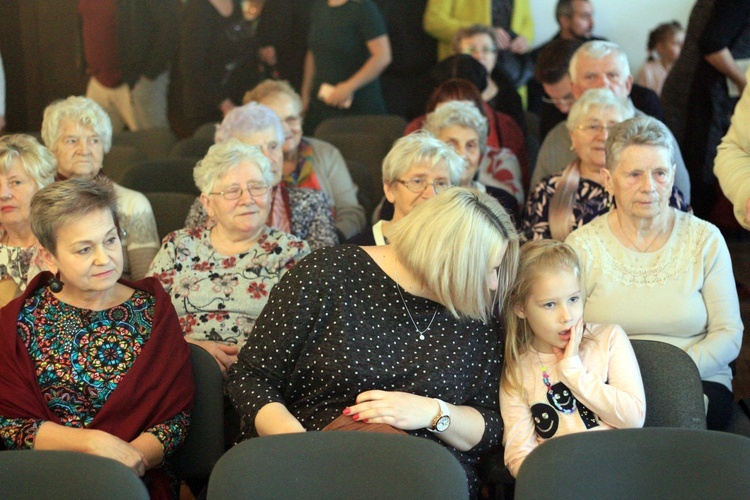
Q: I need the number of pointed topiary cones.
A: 0